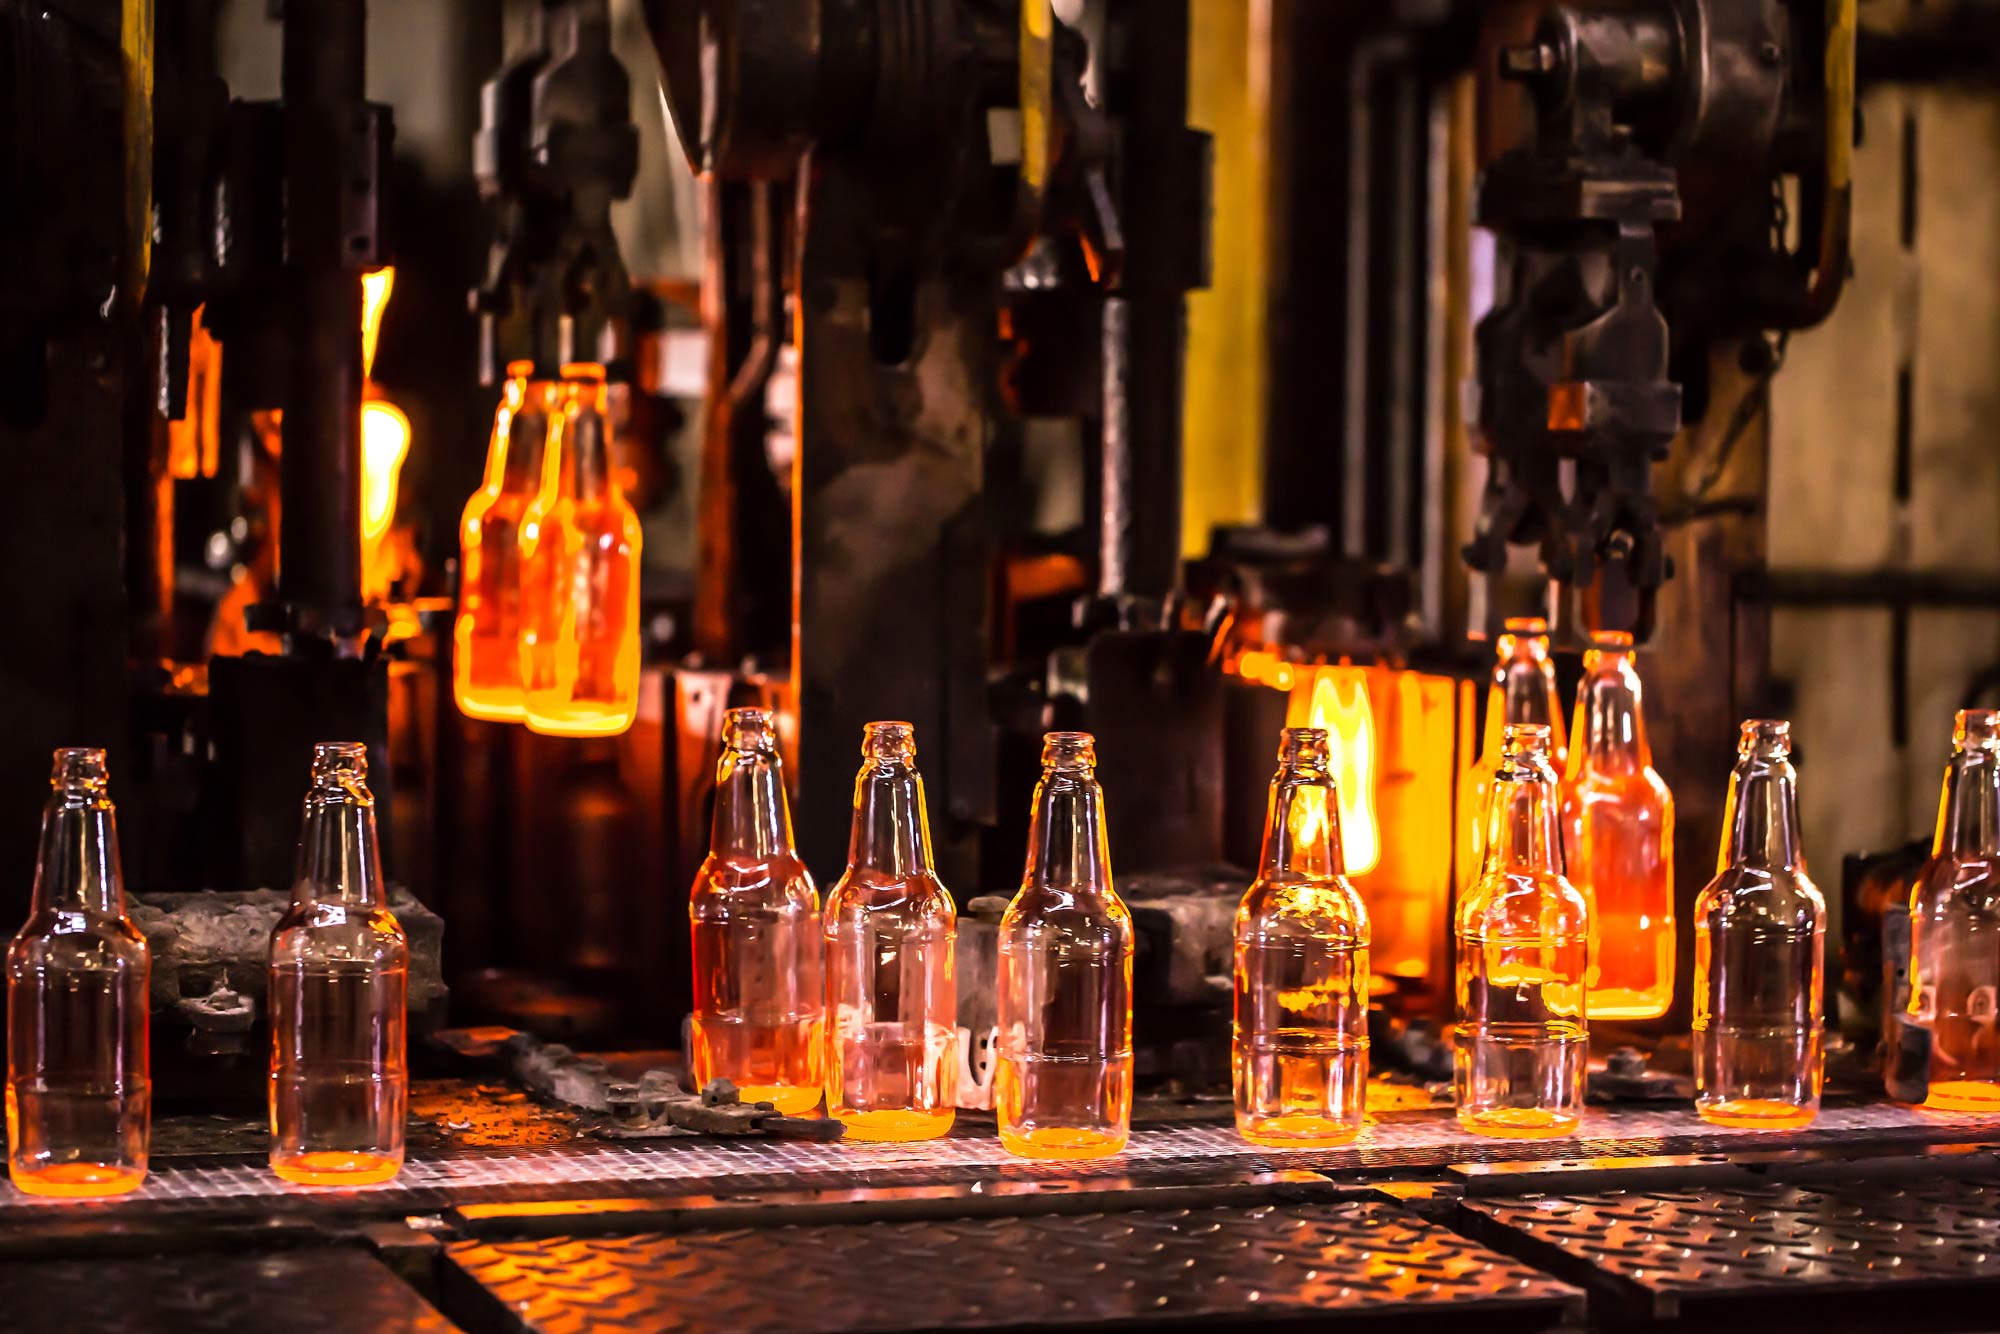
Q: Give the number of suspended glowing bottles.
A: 4